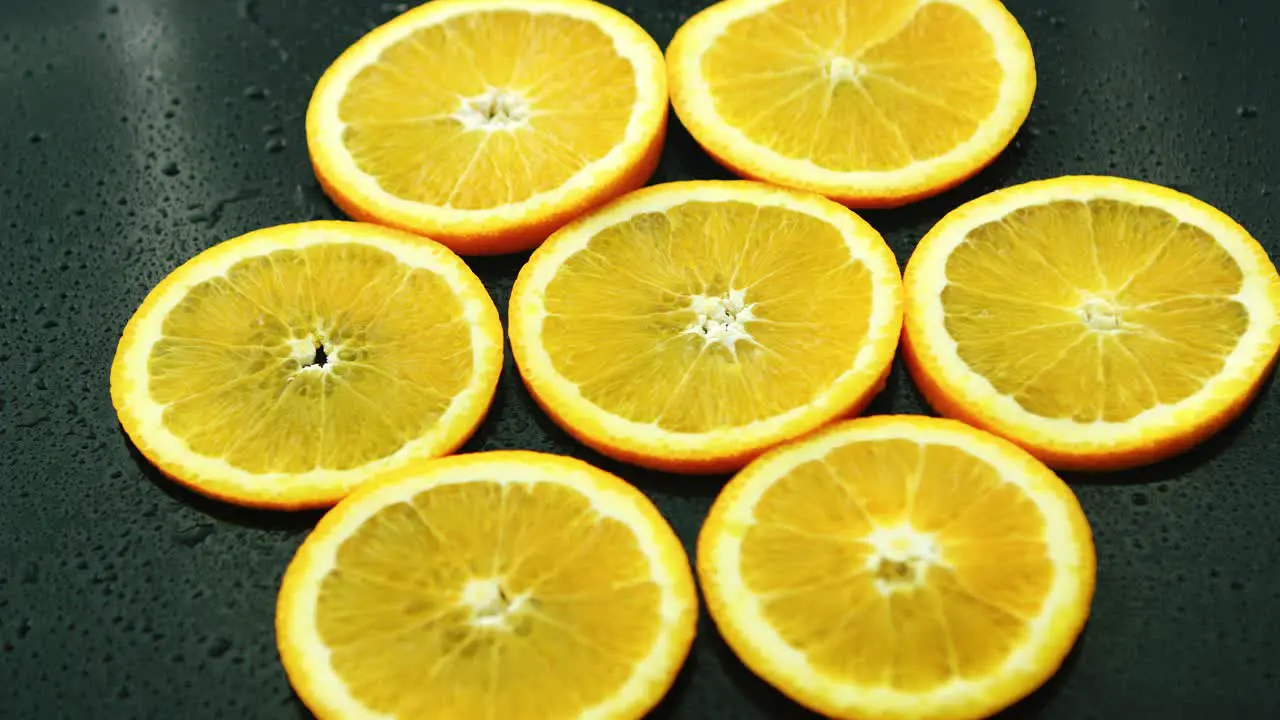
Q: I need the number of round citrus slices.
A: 7